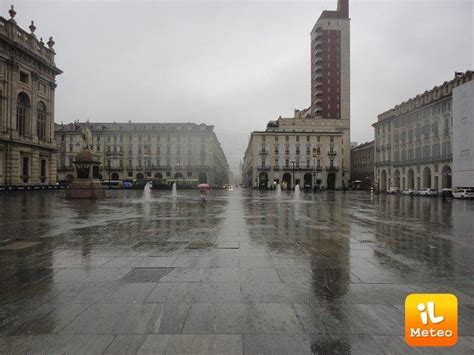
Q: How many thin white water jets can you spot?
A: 4